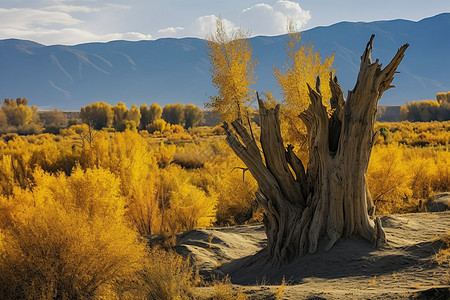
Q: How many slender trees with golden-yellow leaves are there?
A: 2